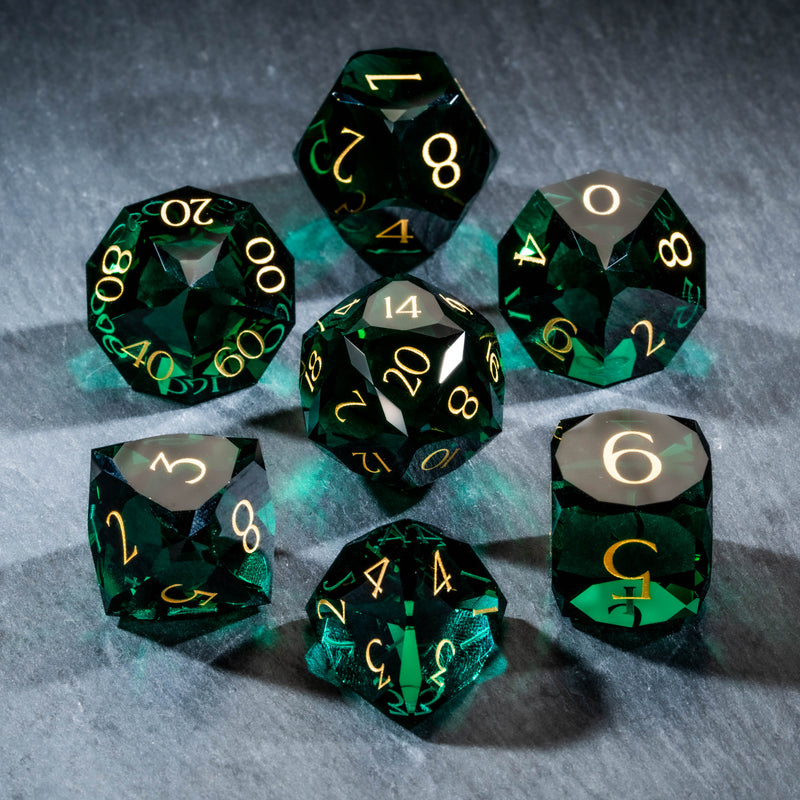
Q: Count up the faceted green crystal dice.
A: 7